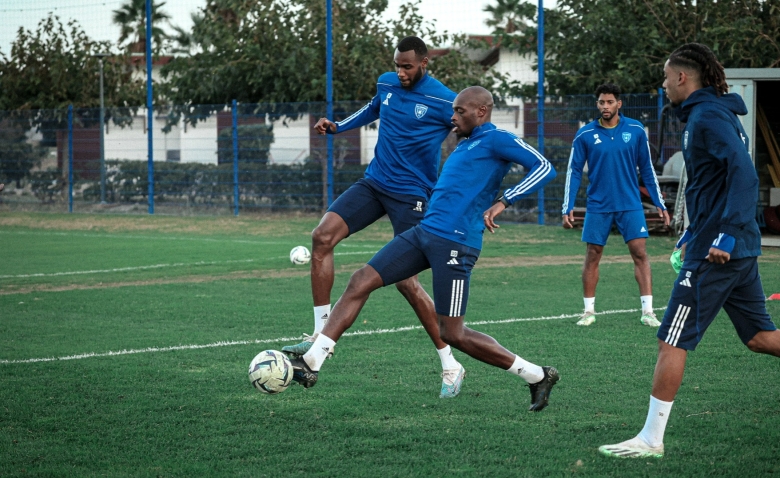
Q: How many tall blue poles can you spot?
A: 3